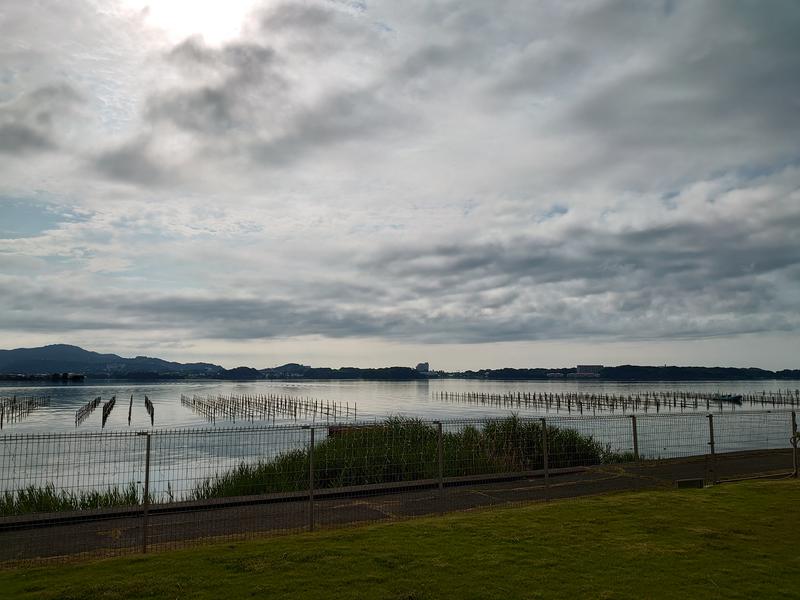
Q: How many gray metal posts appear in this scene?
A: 7